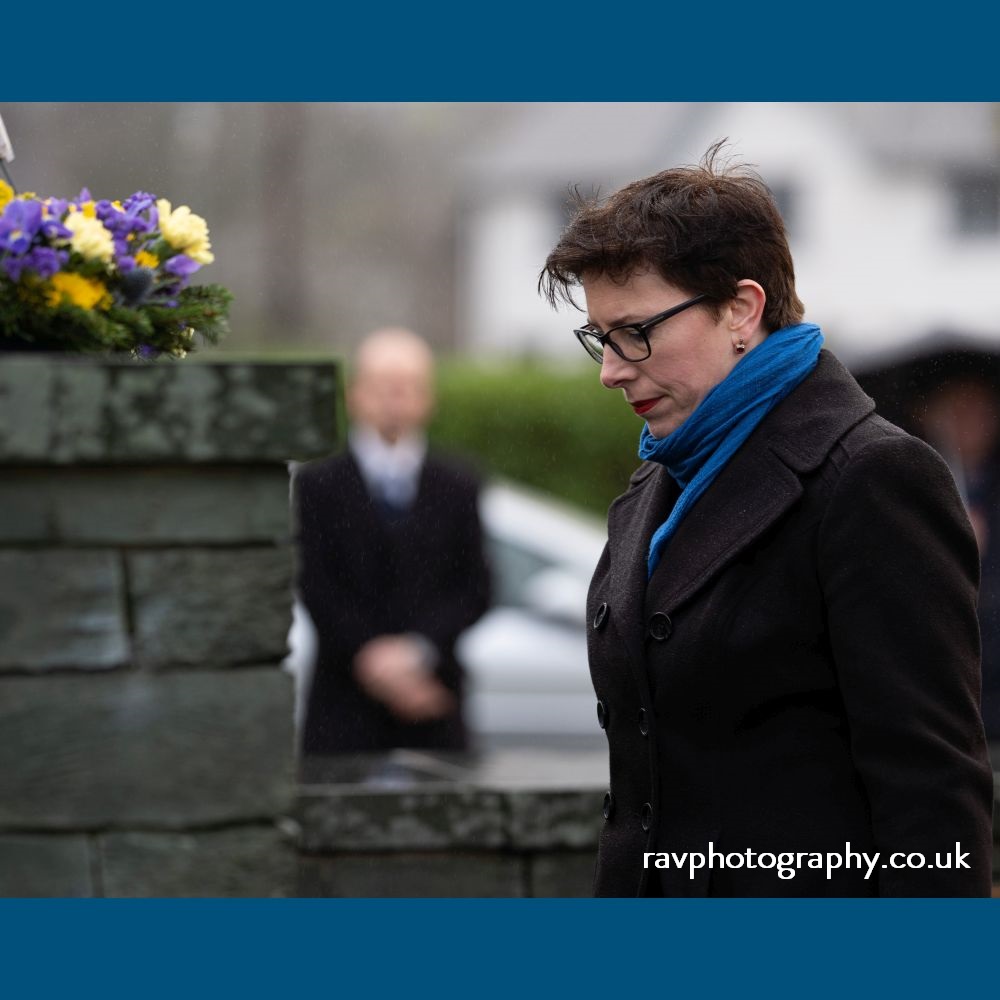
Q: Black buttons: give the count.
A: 6